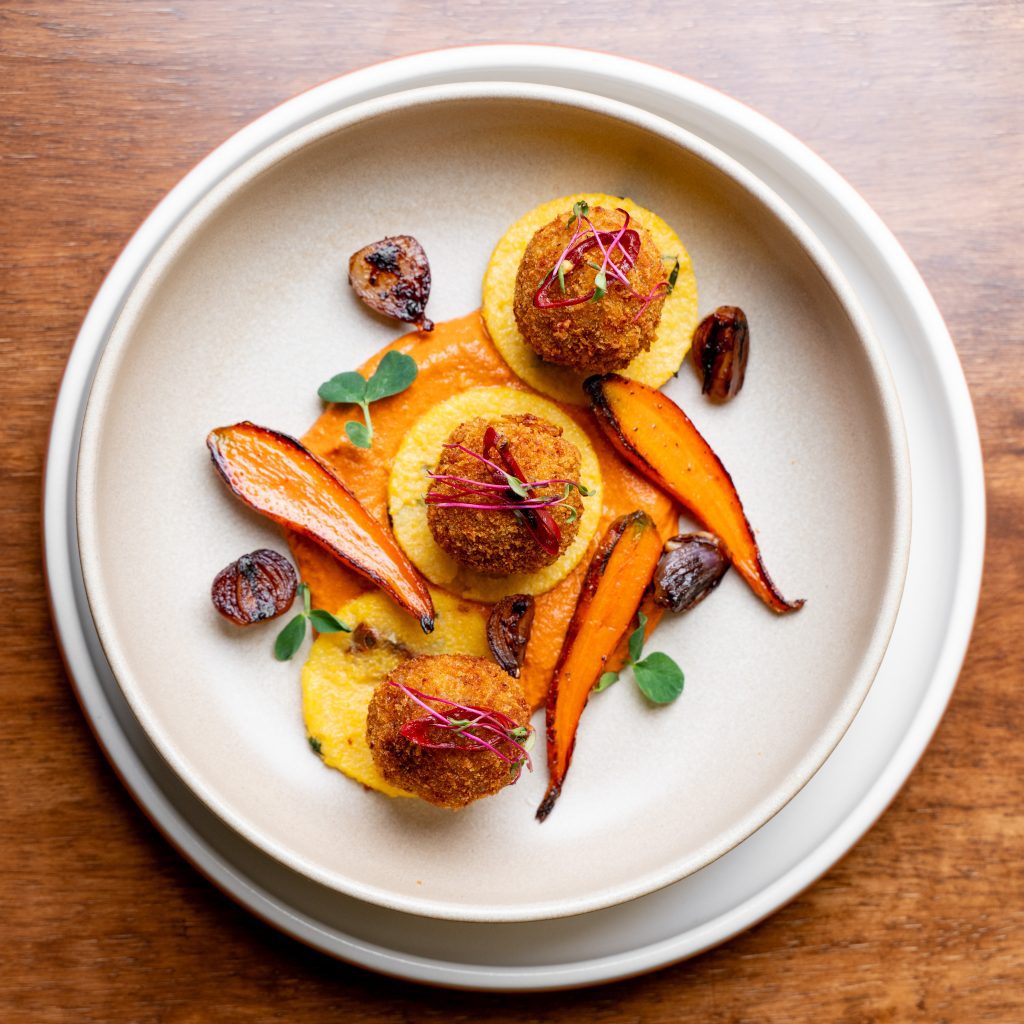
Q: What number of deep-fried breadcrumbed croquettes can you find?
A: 3